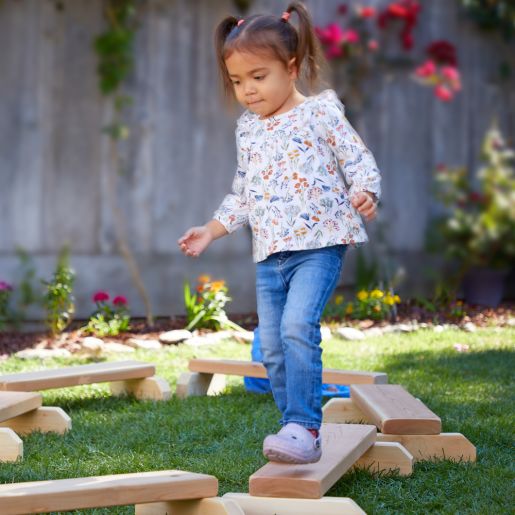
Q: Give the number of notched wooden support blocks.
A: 9